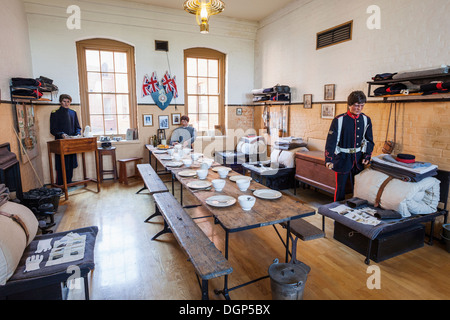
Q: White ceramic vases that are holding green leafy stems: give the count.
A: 0